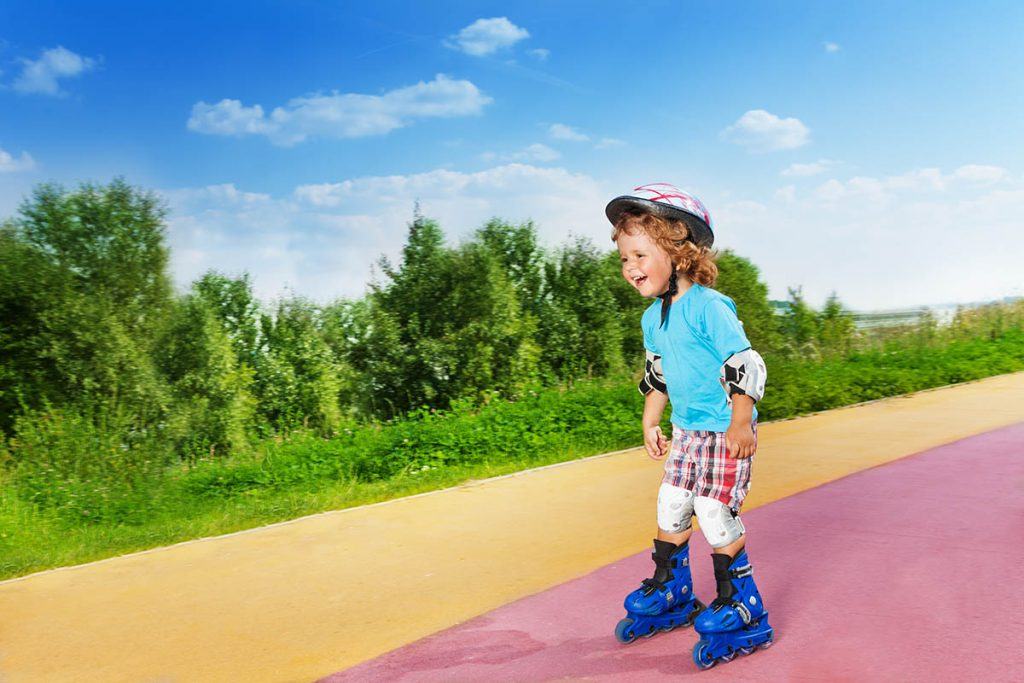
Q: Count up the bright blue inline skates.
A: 2